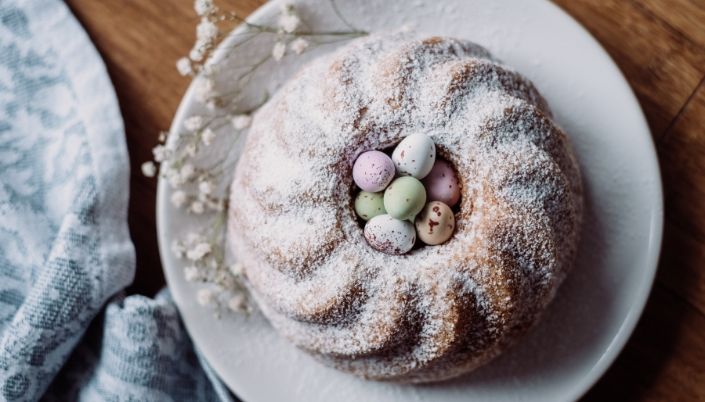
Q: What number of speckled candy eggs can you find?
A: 7